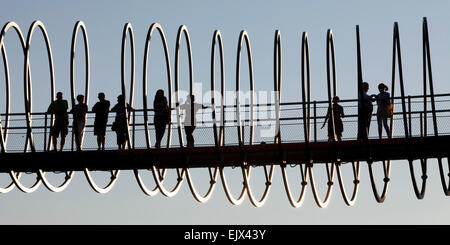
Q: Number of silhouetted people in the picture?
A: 9